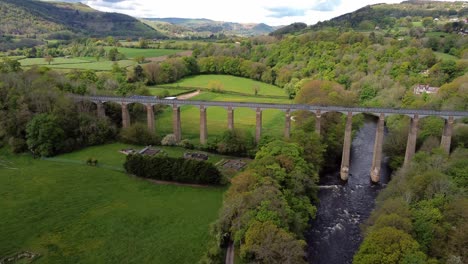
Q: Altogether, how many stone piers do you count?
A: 13